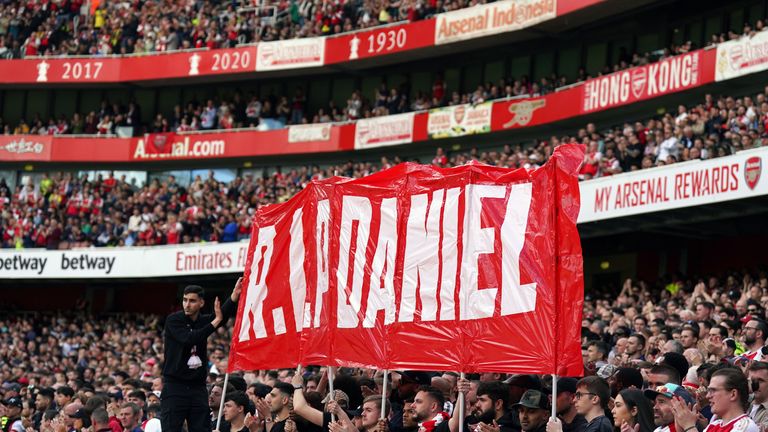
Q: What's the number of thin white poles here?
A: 6